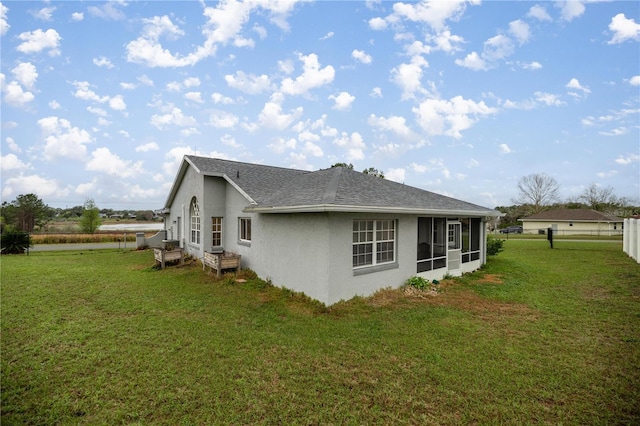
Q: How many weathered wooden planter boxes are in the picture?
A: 2